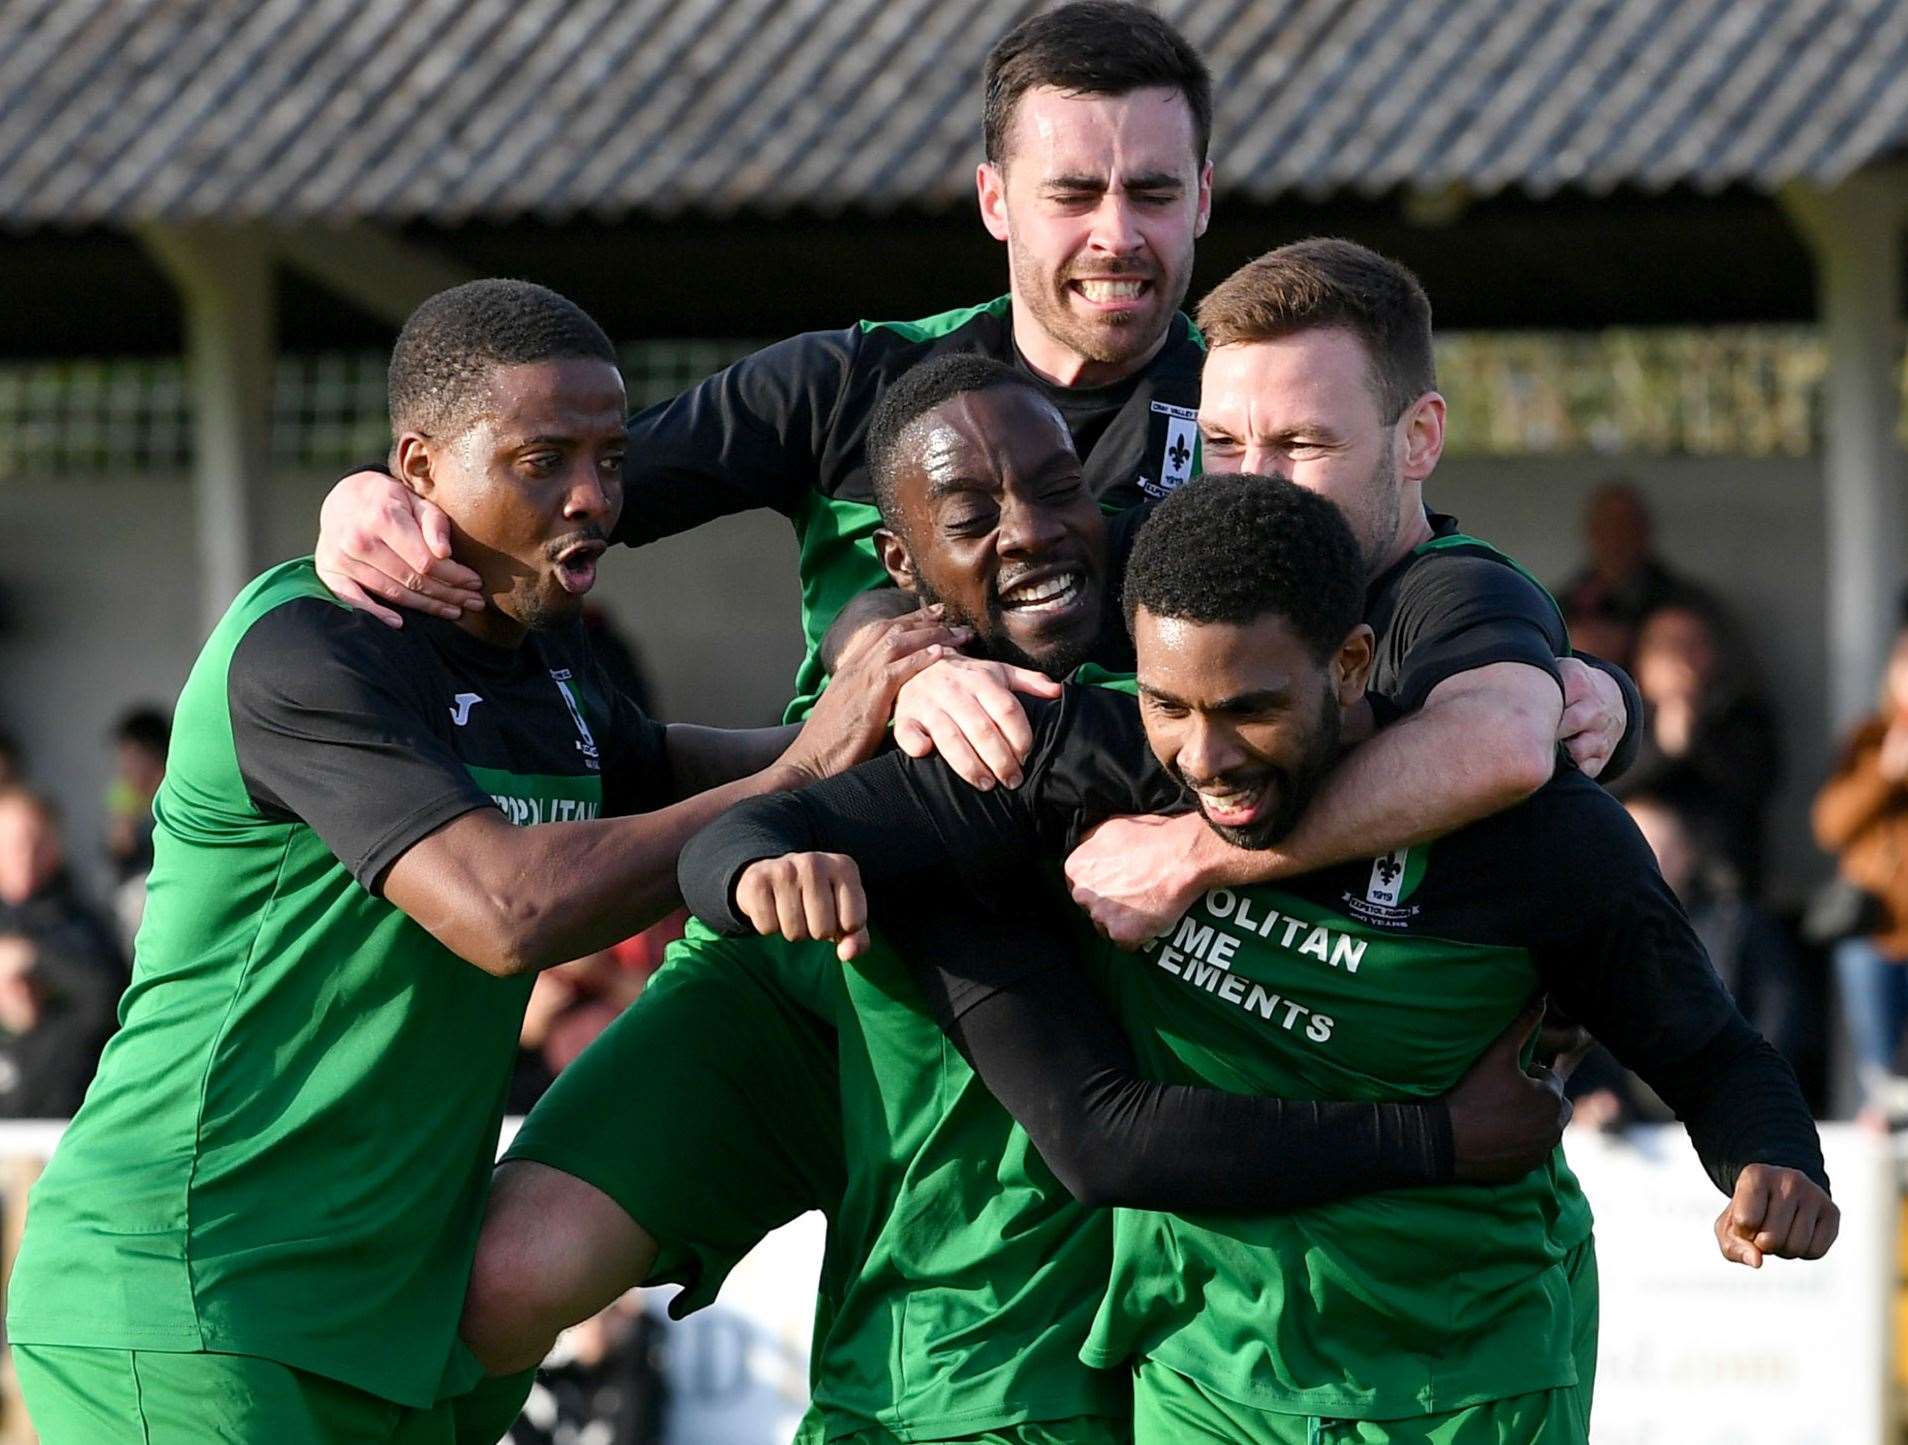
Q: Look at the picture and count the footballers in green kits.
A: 5